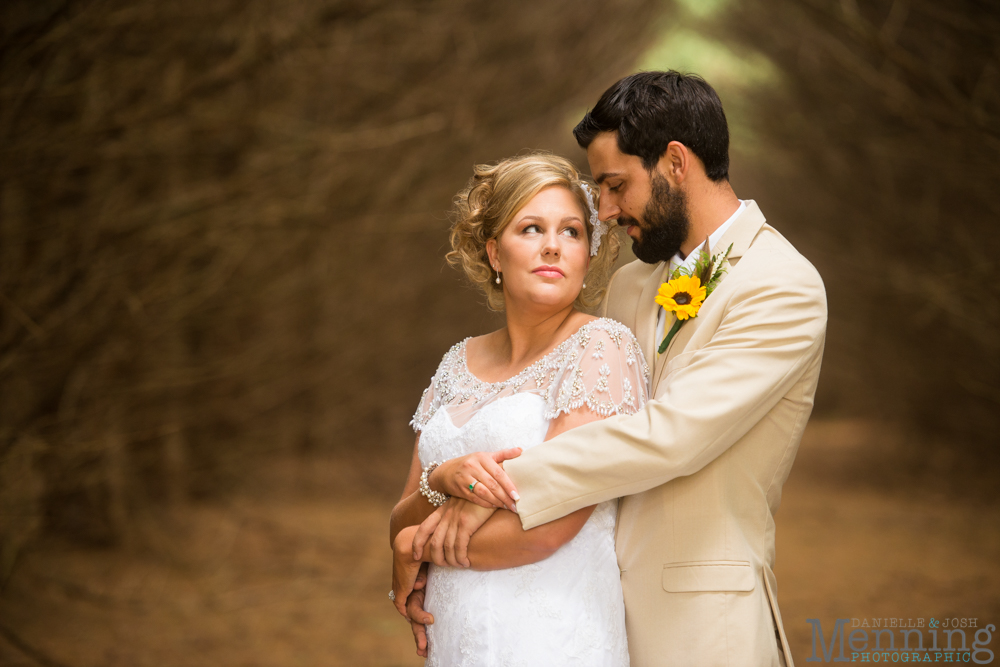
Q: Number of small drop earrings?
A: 2